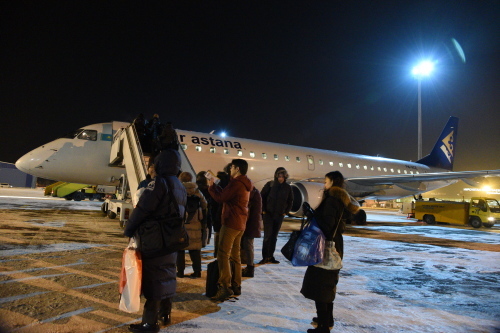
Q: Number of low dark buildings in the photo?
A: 1